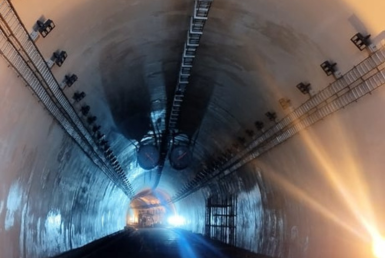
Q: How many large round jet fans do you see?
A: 2